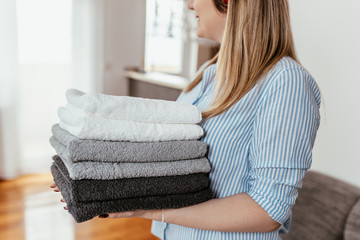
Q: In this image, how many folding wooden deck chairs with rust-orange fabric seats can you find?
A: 0